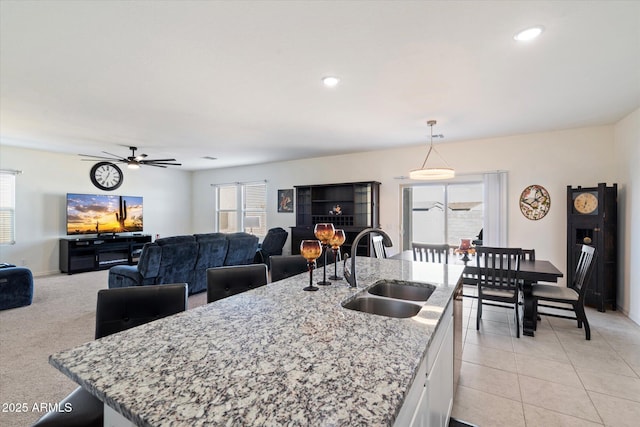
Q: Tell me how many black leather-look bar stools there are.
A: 4